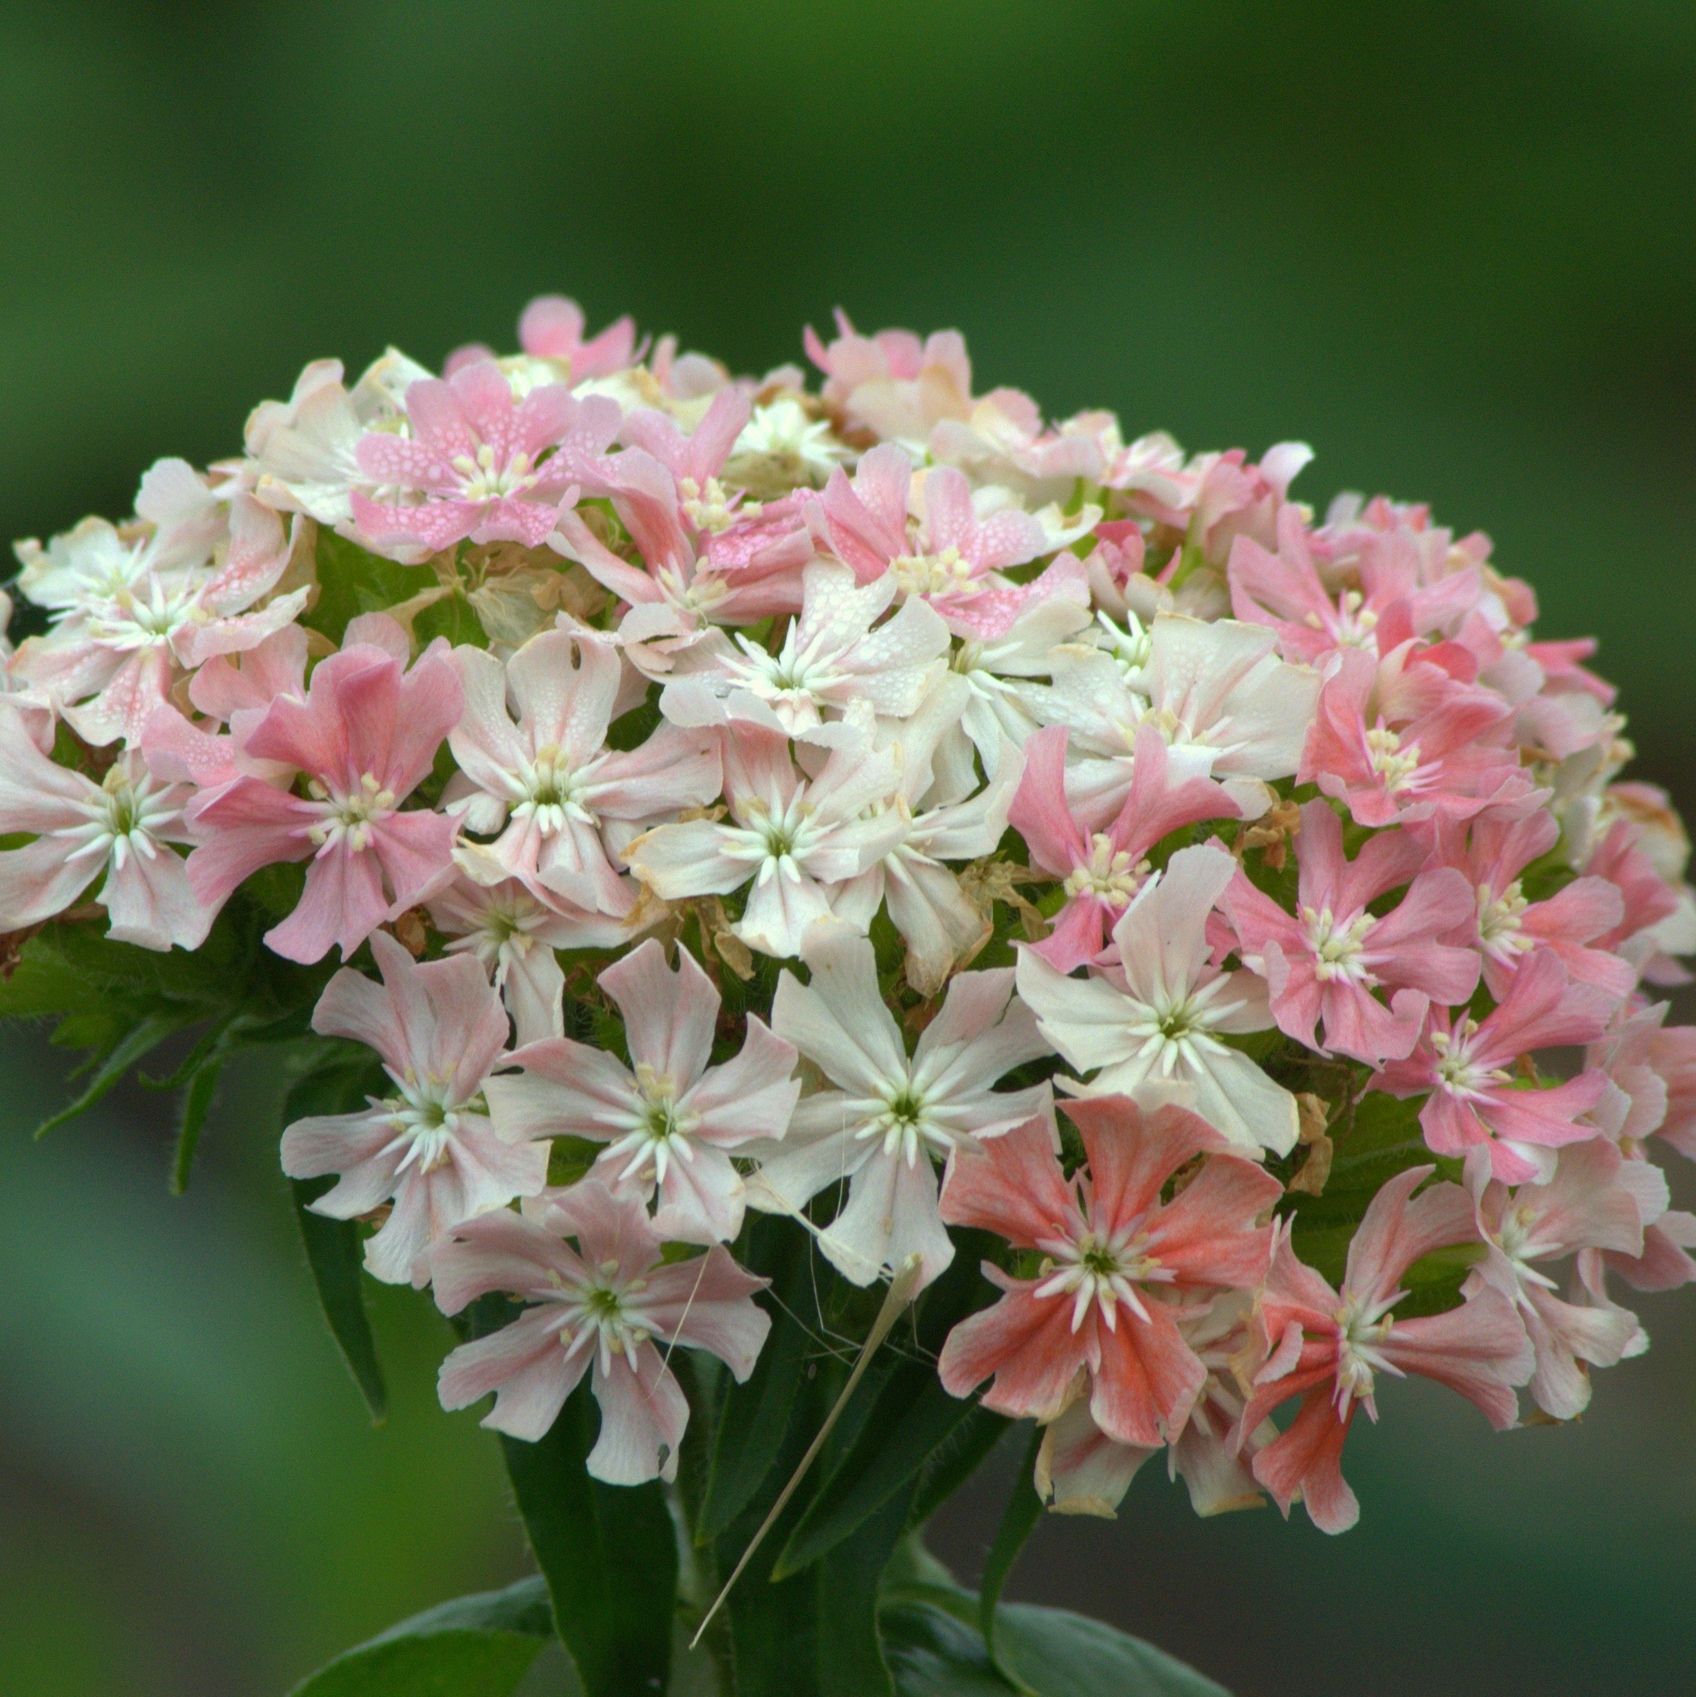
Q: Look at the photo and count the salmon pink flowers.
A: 2